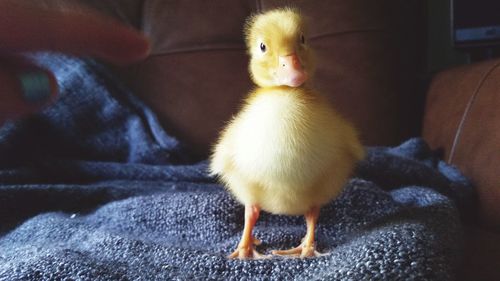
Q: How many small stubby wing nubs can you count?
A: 2